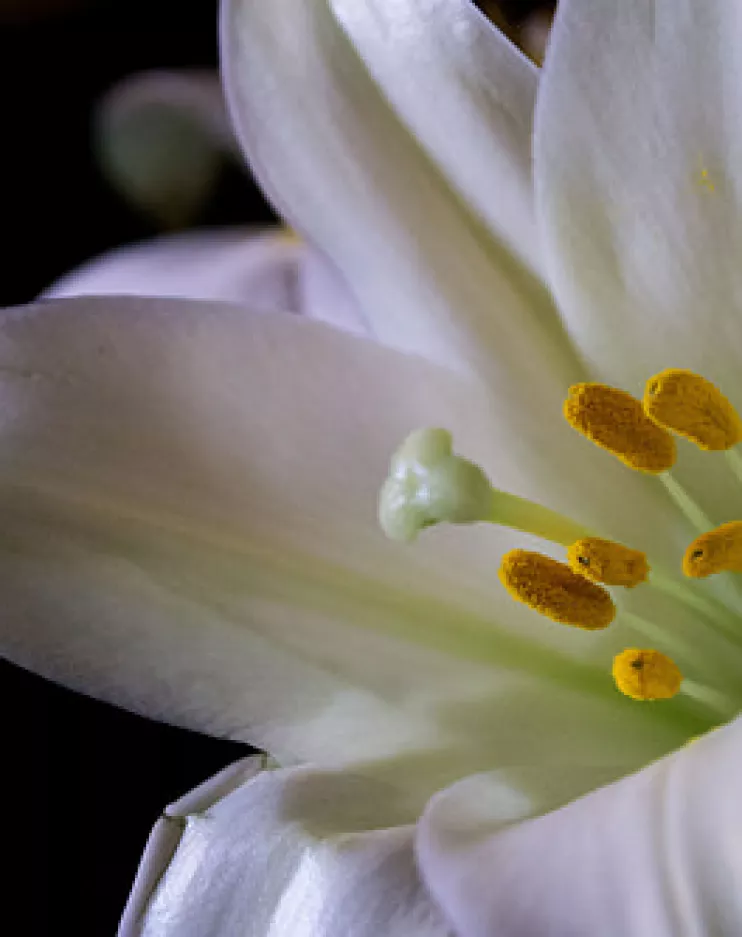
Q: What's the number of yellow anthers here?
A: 6